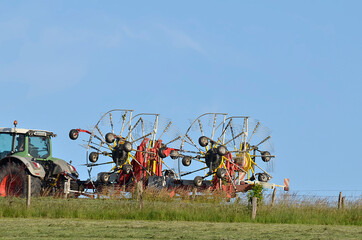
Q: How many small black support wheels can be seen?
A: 15